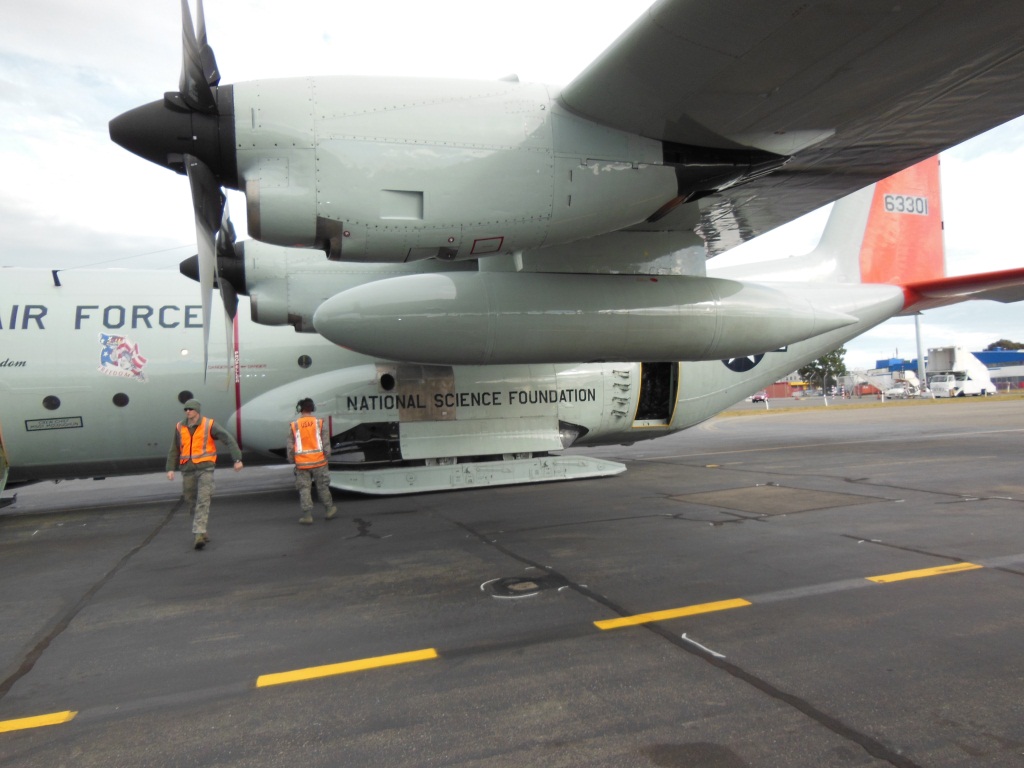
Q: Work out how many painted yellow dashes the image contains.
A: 4